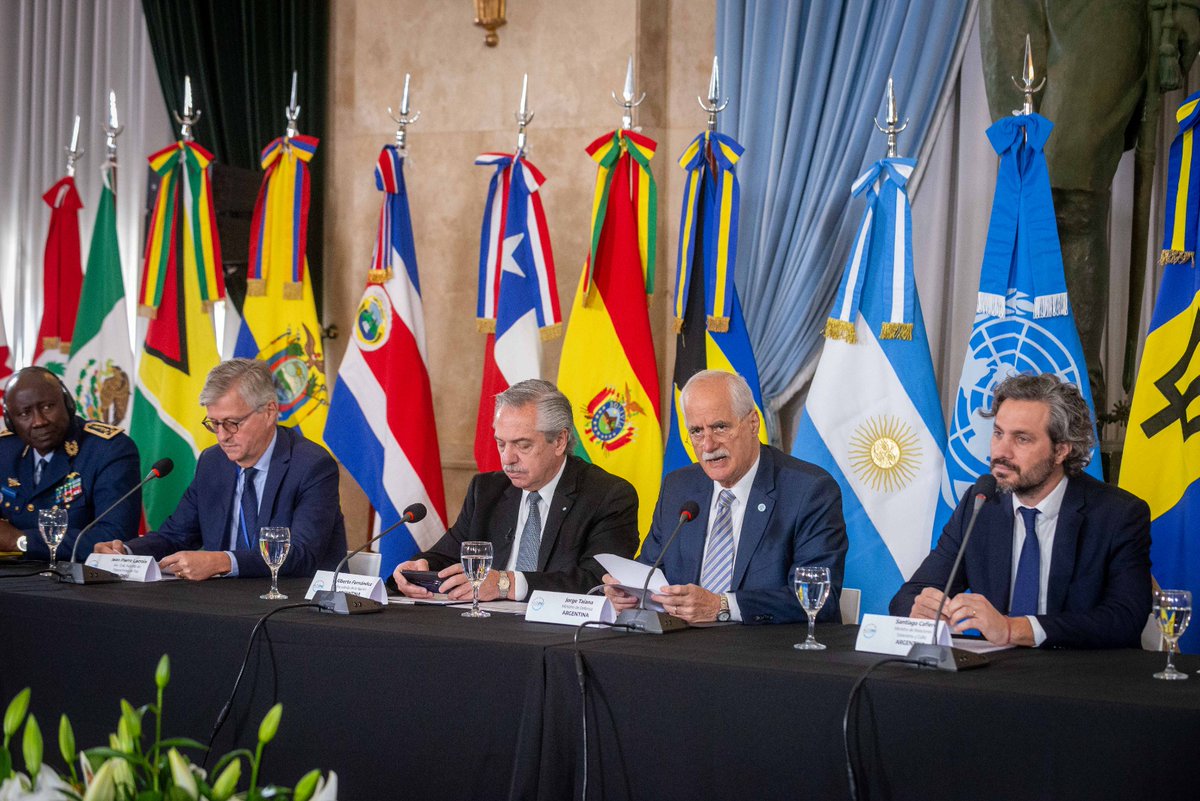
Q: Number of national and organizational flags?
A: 12